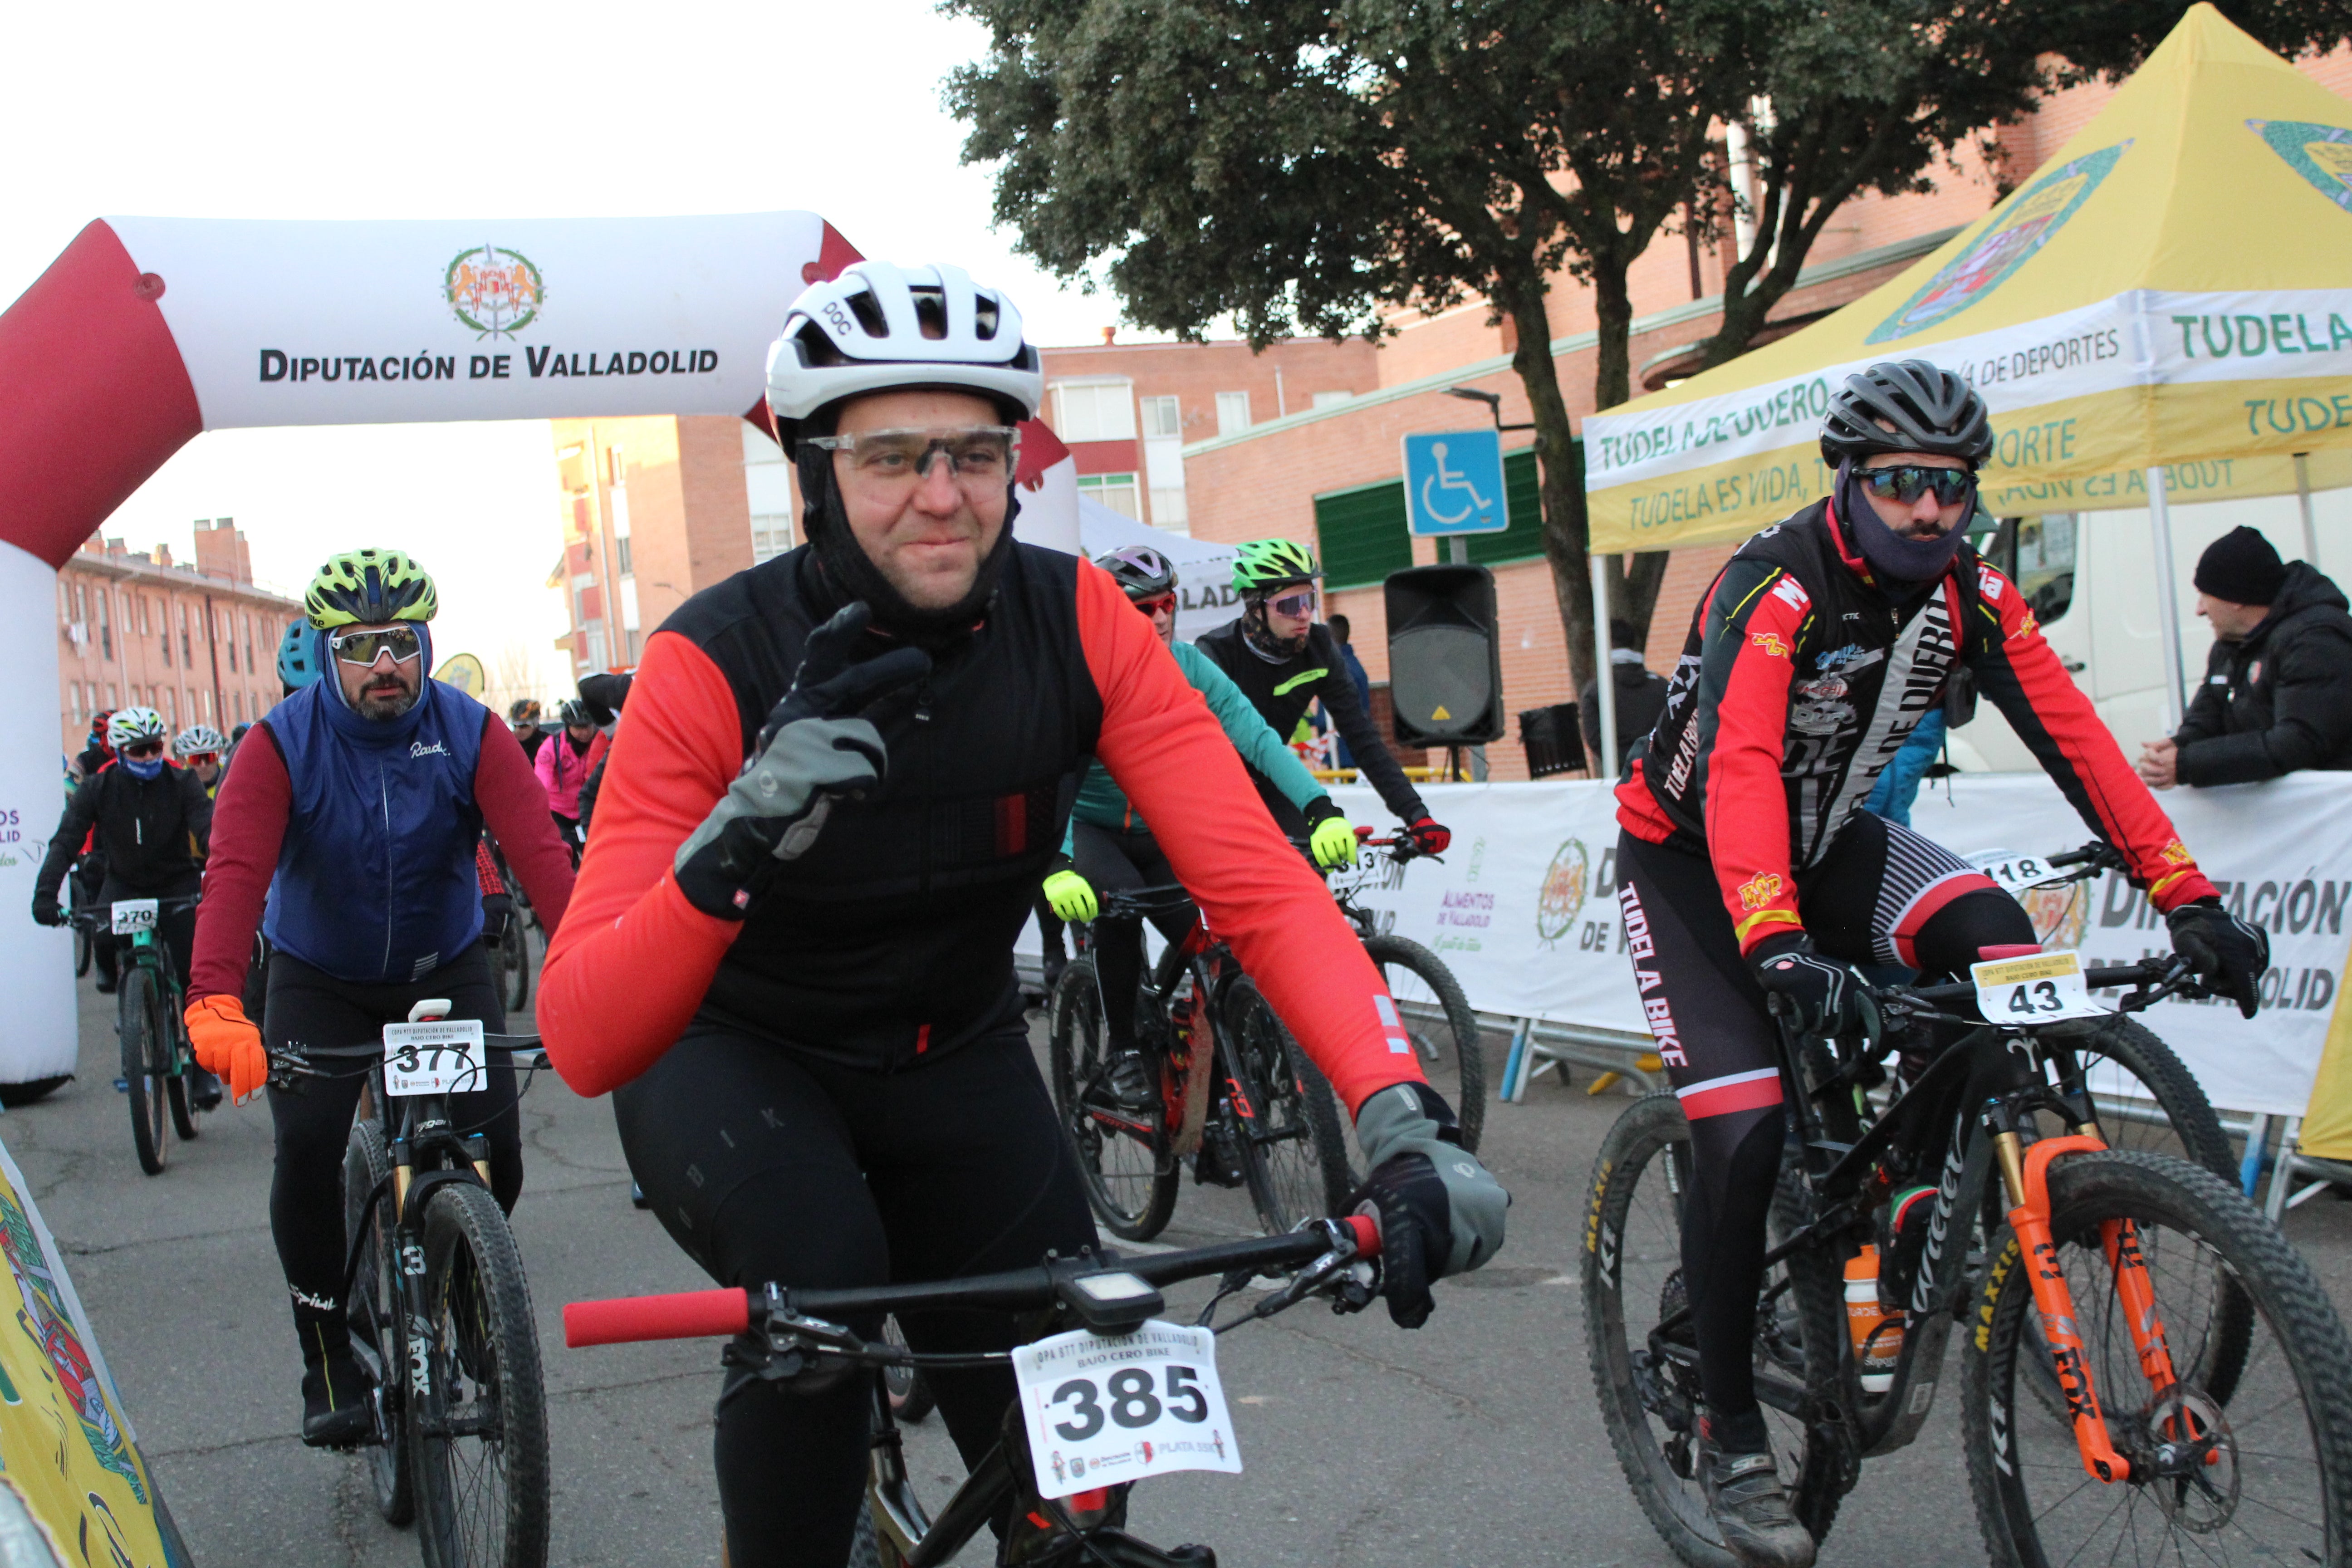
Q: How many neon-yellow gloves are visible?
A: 2